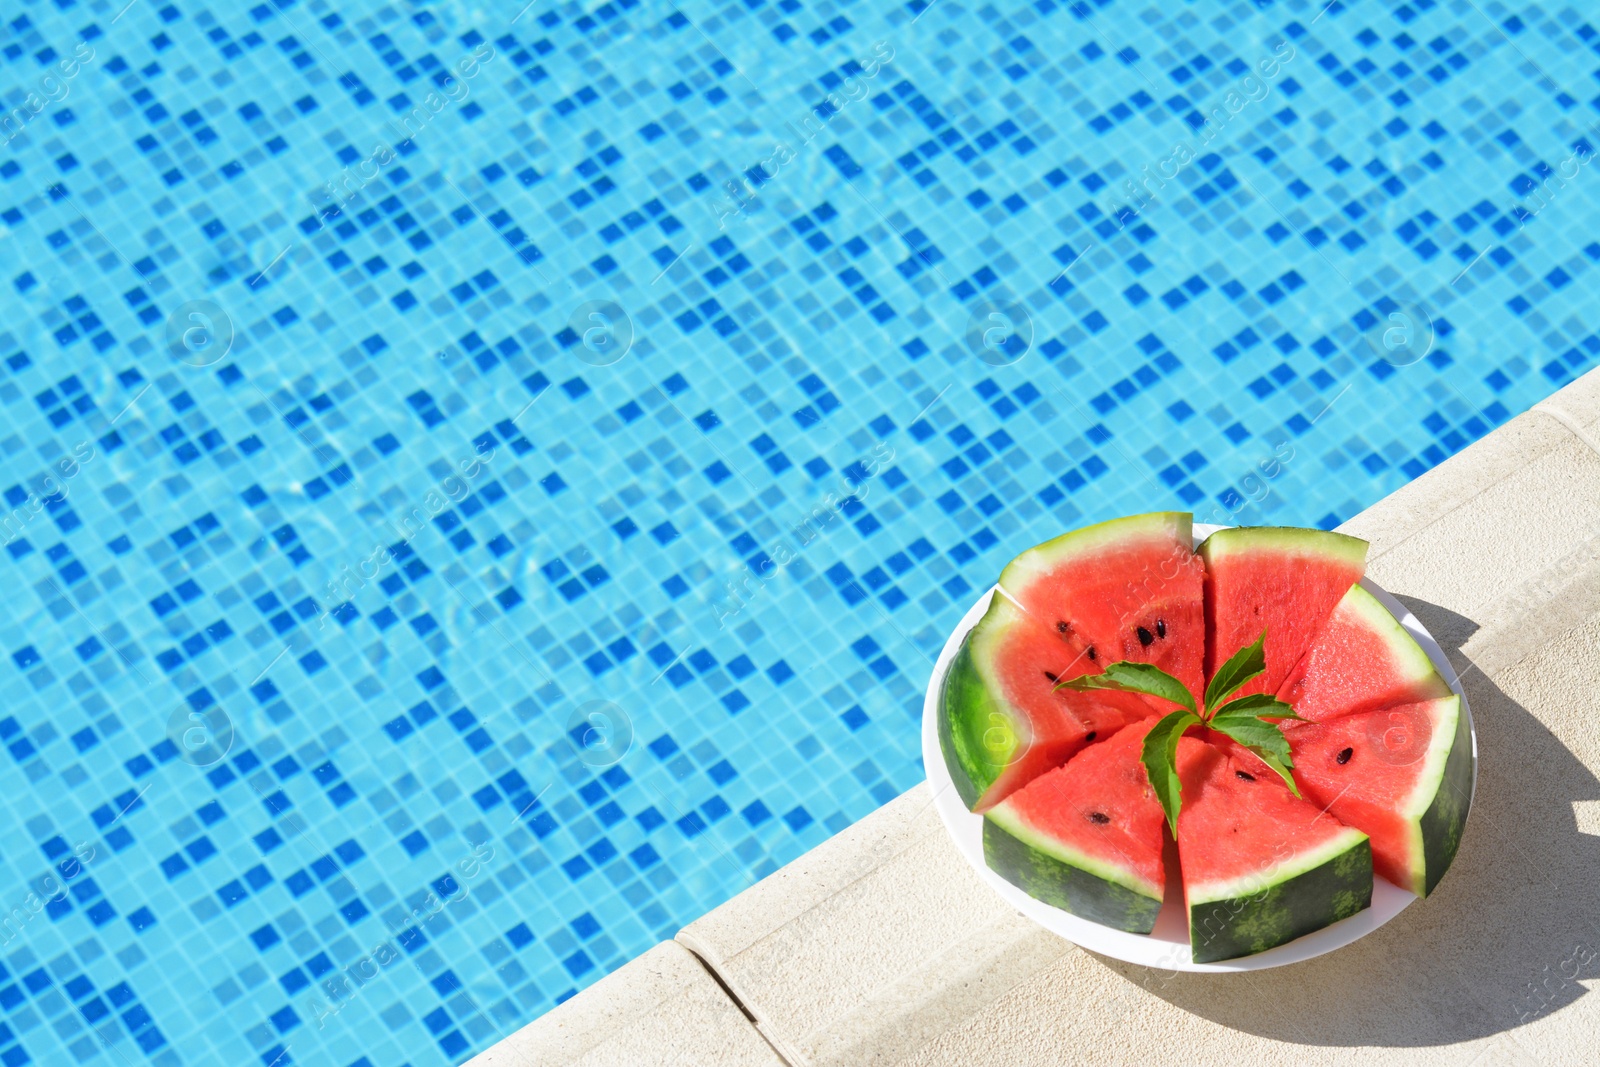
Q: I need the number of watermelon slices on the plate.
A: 7